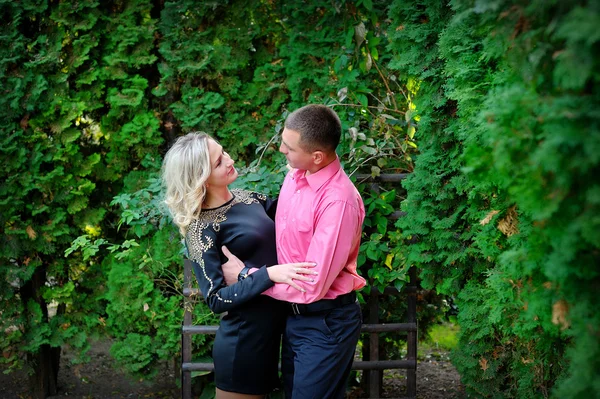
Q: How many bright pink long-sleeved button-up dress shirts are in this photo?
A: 1